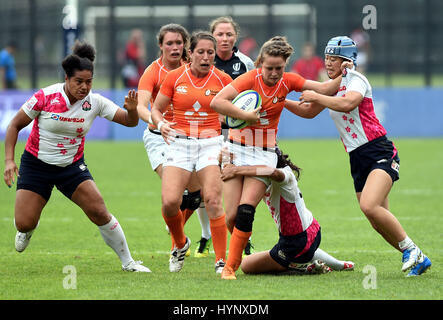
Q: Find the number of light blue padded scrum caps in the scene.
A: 1